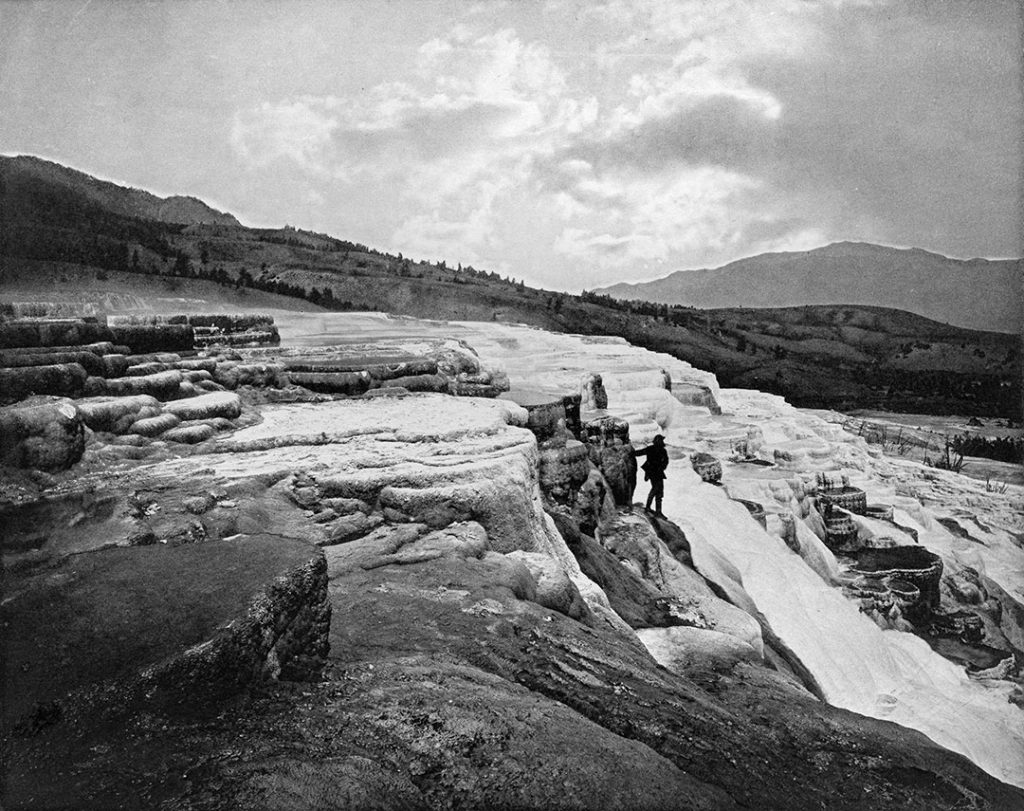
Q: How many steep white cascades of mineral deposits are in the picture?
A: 1